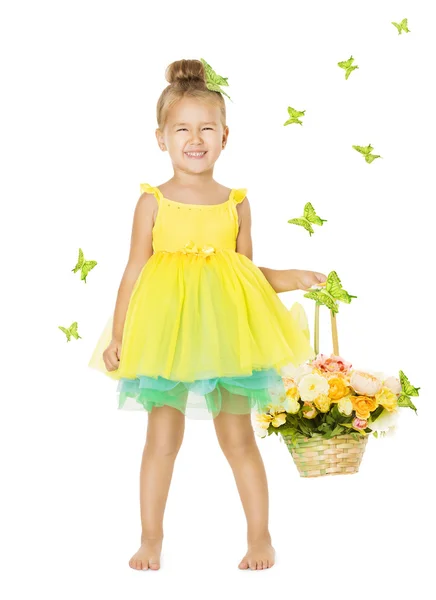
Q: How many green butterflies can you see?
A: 10